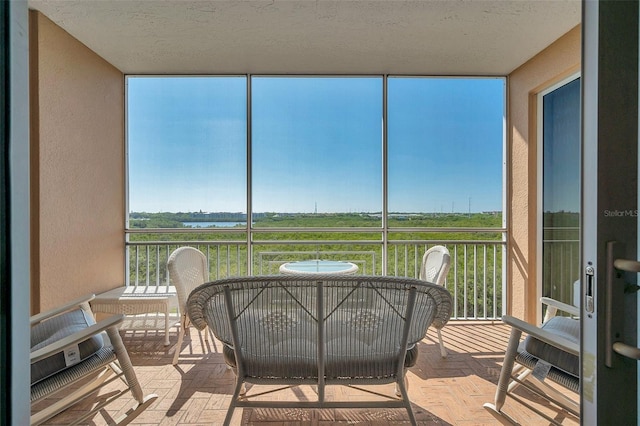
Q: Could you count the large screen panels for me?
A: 3